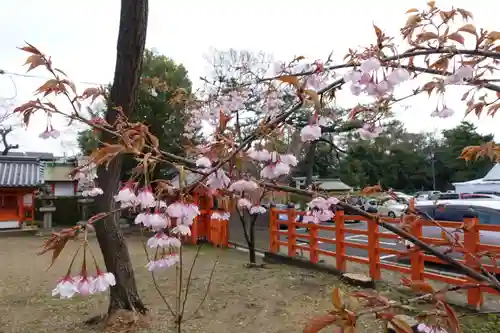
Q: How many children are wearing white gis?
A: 0